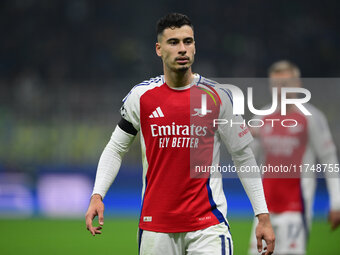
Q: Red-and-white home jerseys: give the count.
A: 2